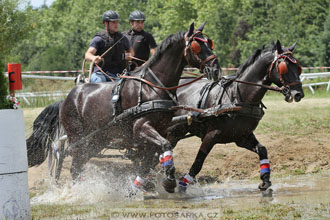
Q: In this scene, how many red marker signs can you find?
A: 1